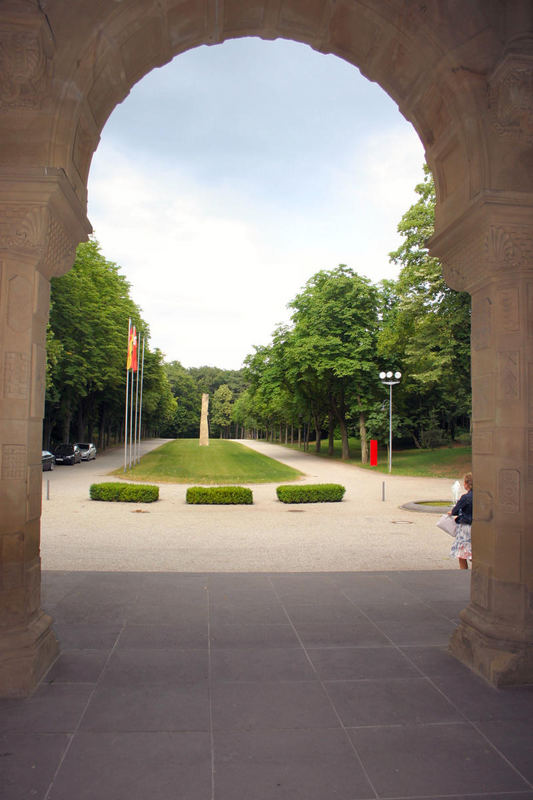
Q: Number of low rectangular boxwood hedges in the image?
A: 3